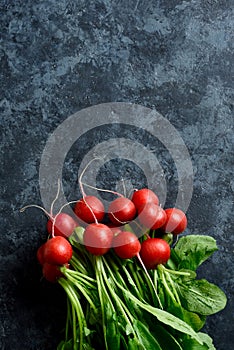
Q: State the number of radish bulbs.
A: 13